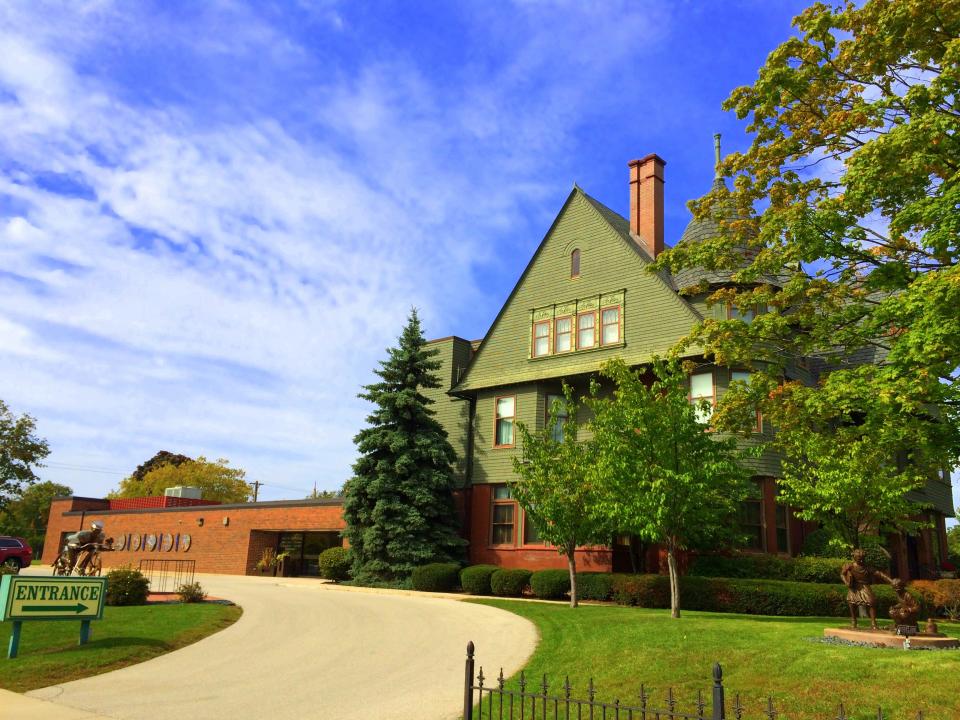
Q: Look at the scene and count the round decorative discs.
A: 5